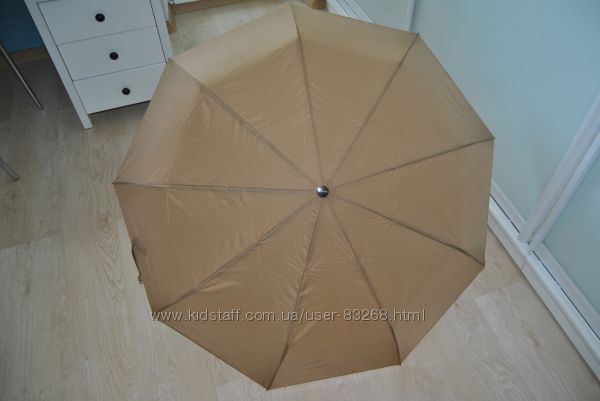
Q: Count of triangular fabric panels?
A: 9